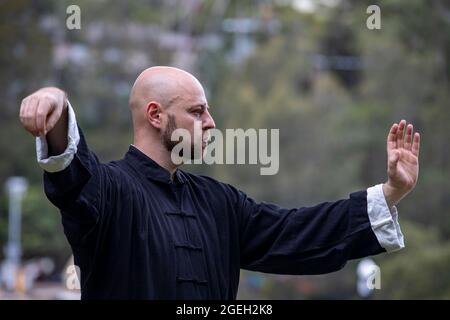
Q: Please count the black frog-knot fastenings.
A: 3